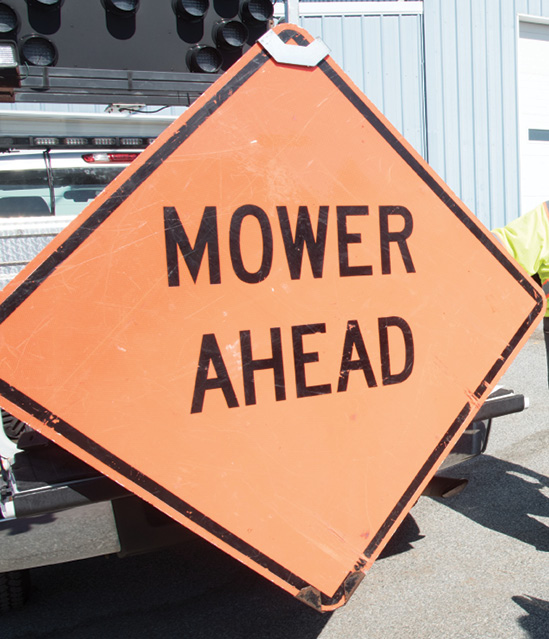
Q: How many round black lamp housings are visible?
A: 8